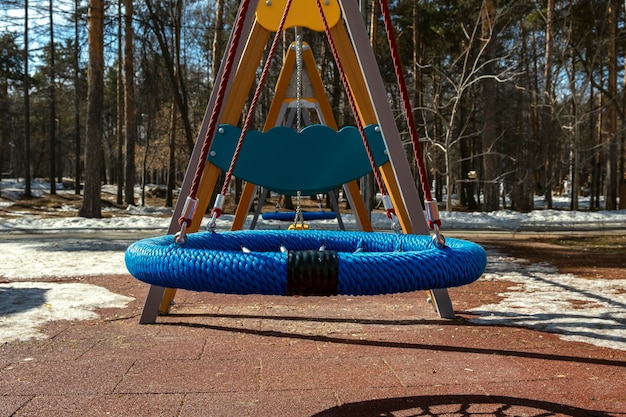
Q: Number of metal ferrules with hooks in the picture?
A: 4